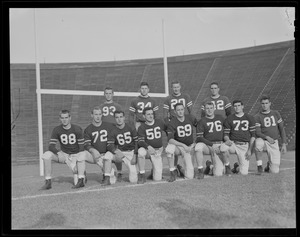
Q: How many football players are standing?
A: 4